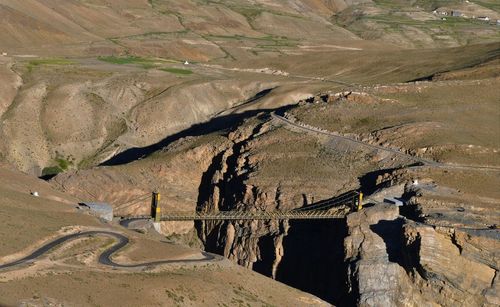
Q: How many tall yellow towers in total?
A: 2